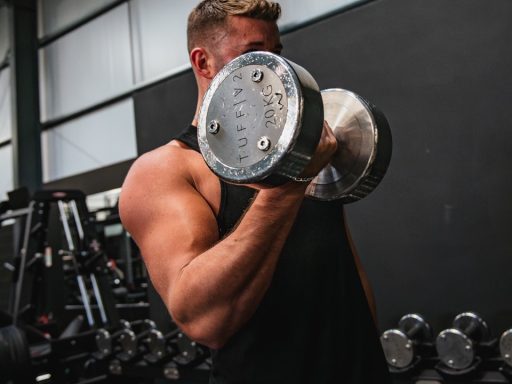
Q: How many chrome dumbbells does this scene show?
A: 8